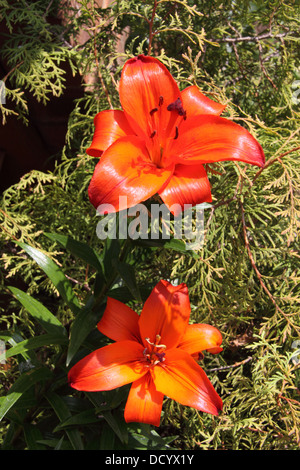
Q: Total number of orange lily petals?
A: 12